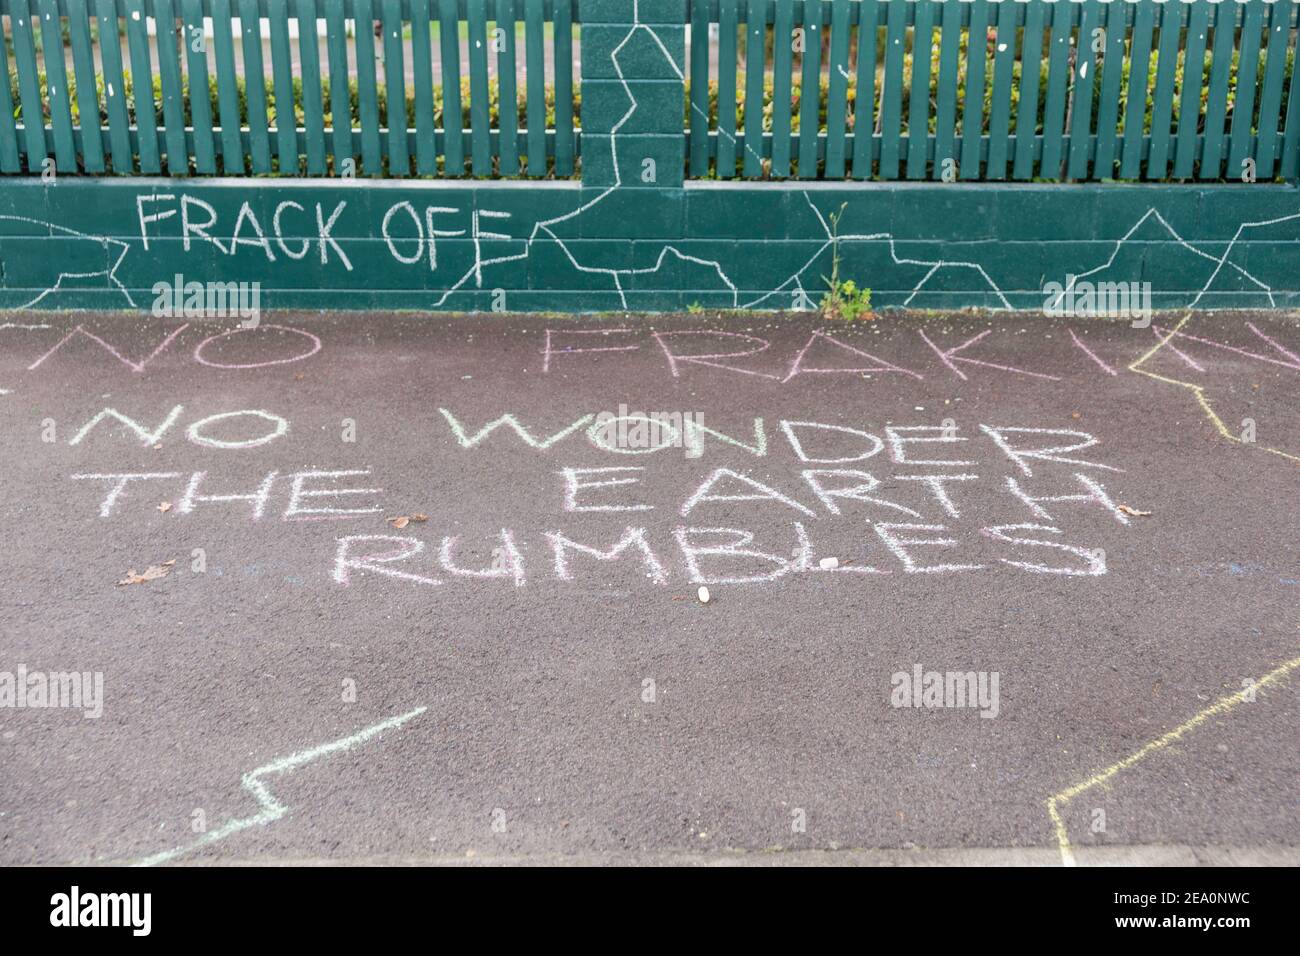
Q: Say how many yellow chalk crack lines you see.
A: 2